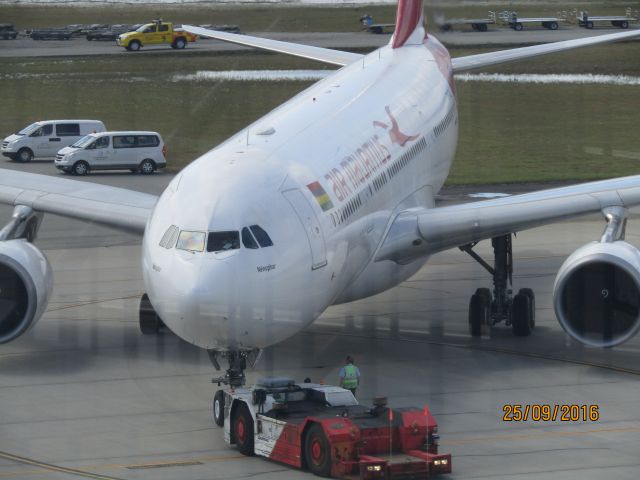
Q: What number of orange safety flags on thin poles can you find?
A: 2